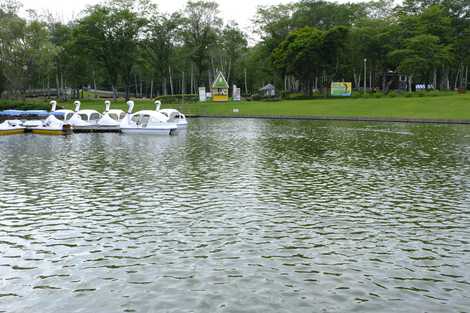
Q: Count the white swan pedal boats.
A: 5